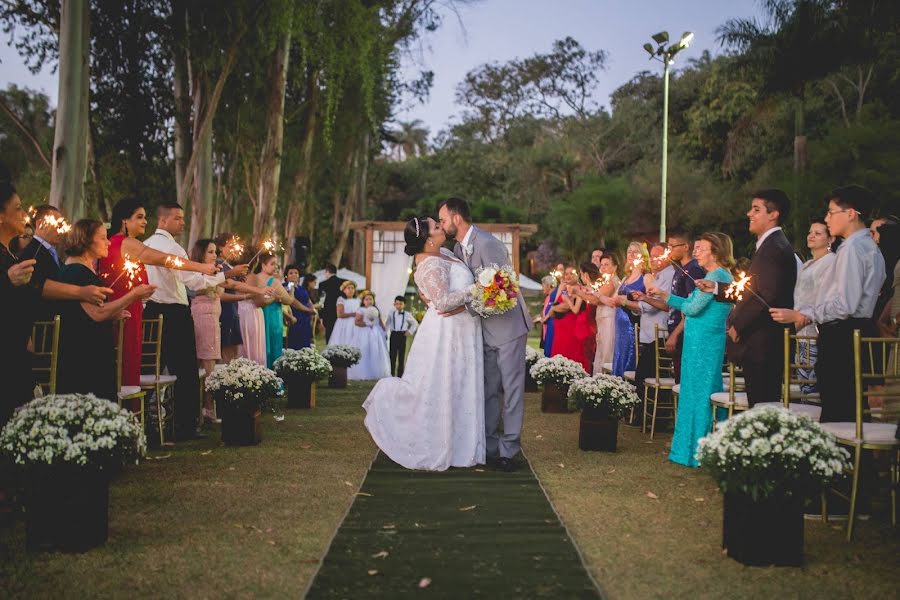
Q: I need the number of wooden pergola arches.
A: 1